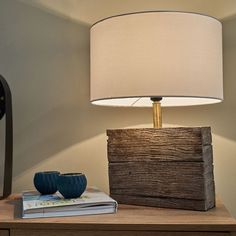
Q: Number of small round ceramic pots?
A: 2